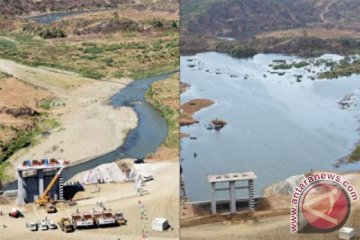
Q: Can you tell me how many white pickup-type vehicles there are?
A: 3